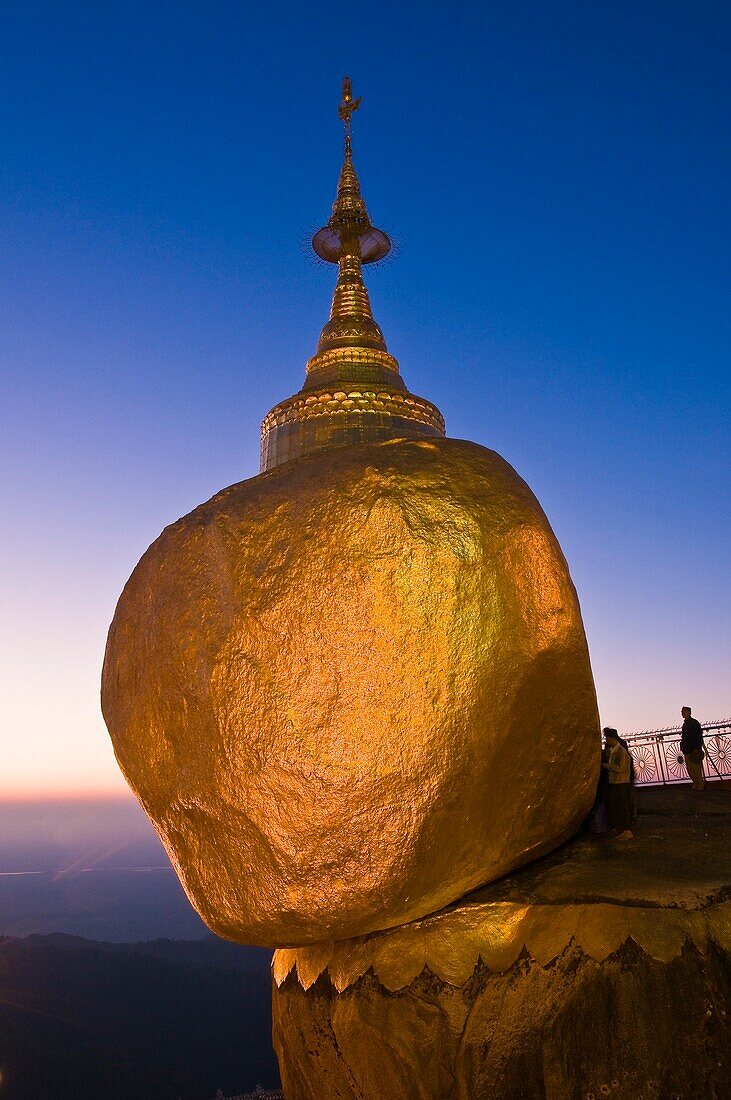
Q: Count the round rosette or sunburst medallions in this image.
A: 3